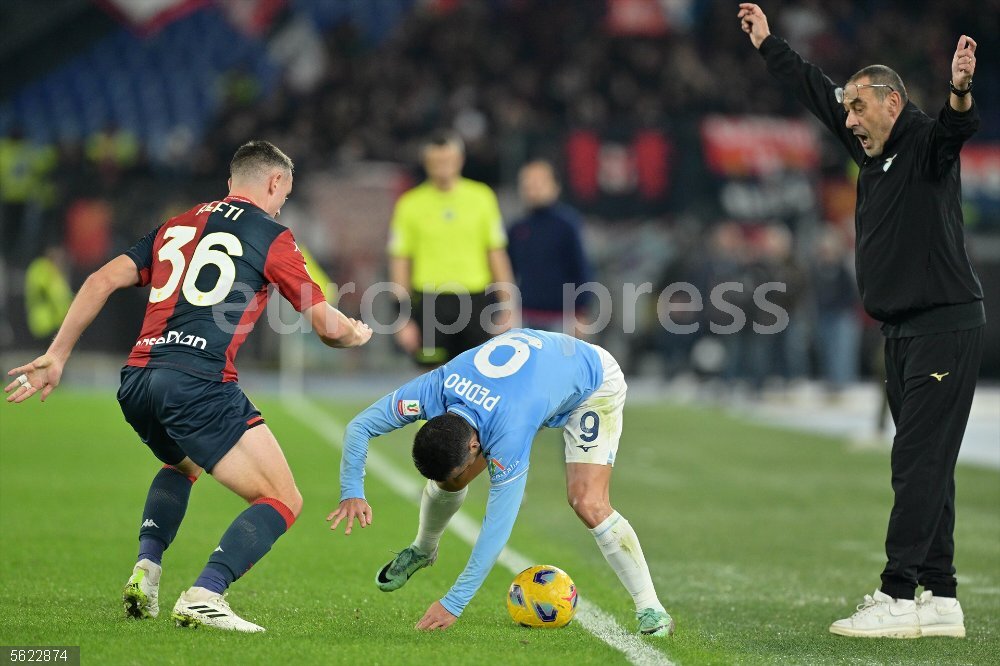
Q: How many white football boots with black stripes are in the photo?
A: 2